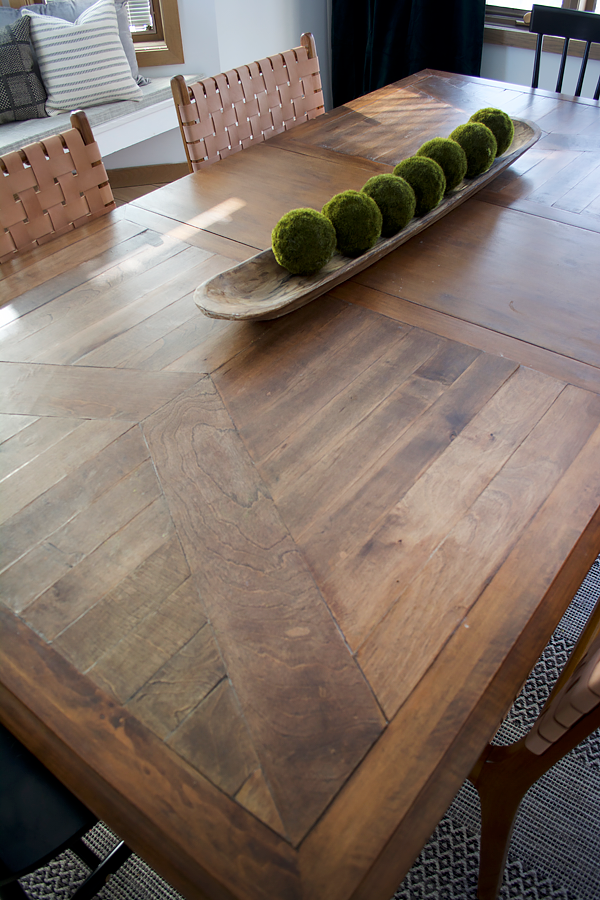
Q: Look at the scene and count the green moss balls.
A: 7